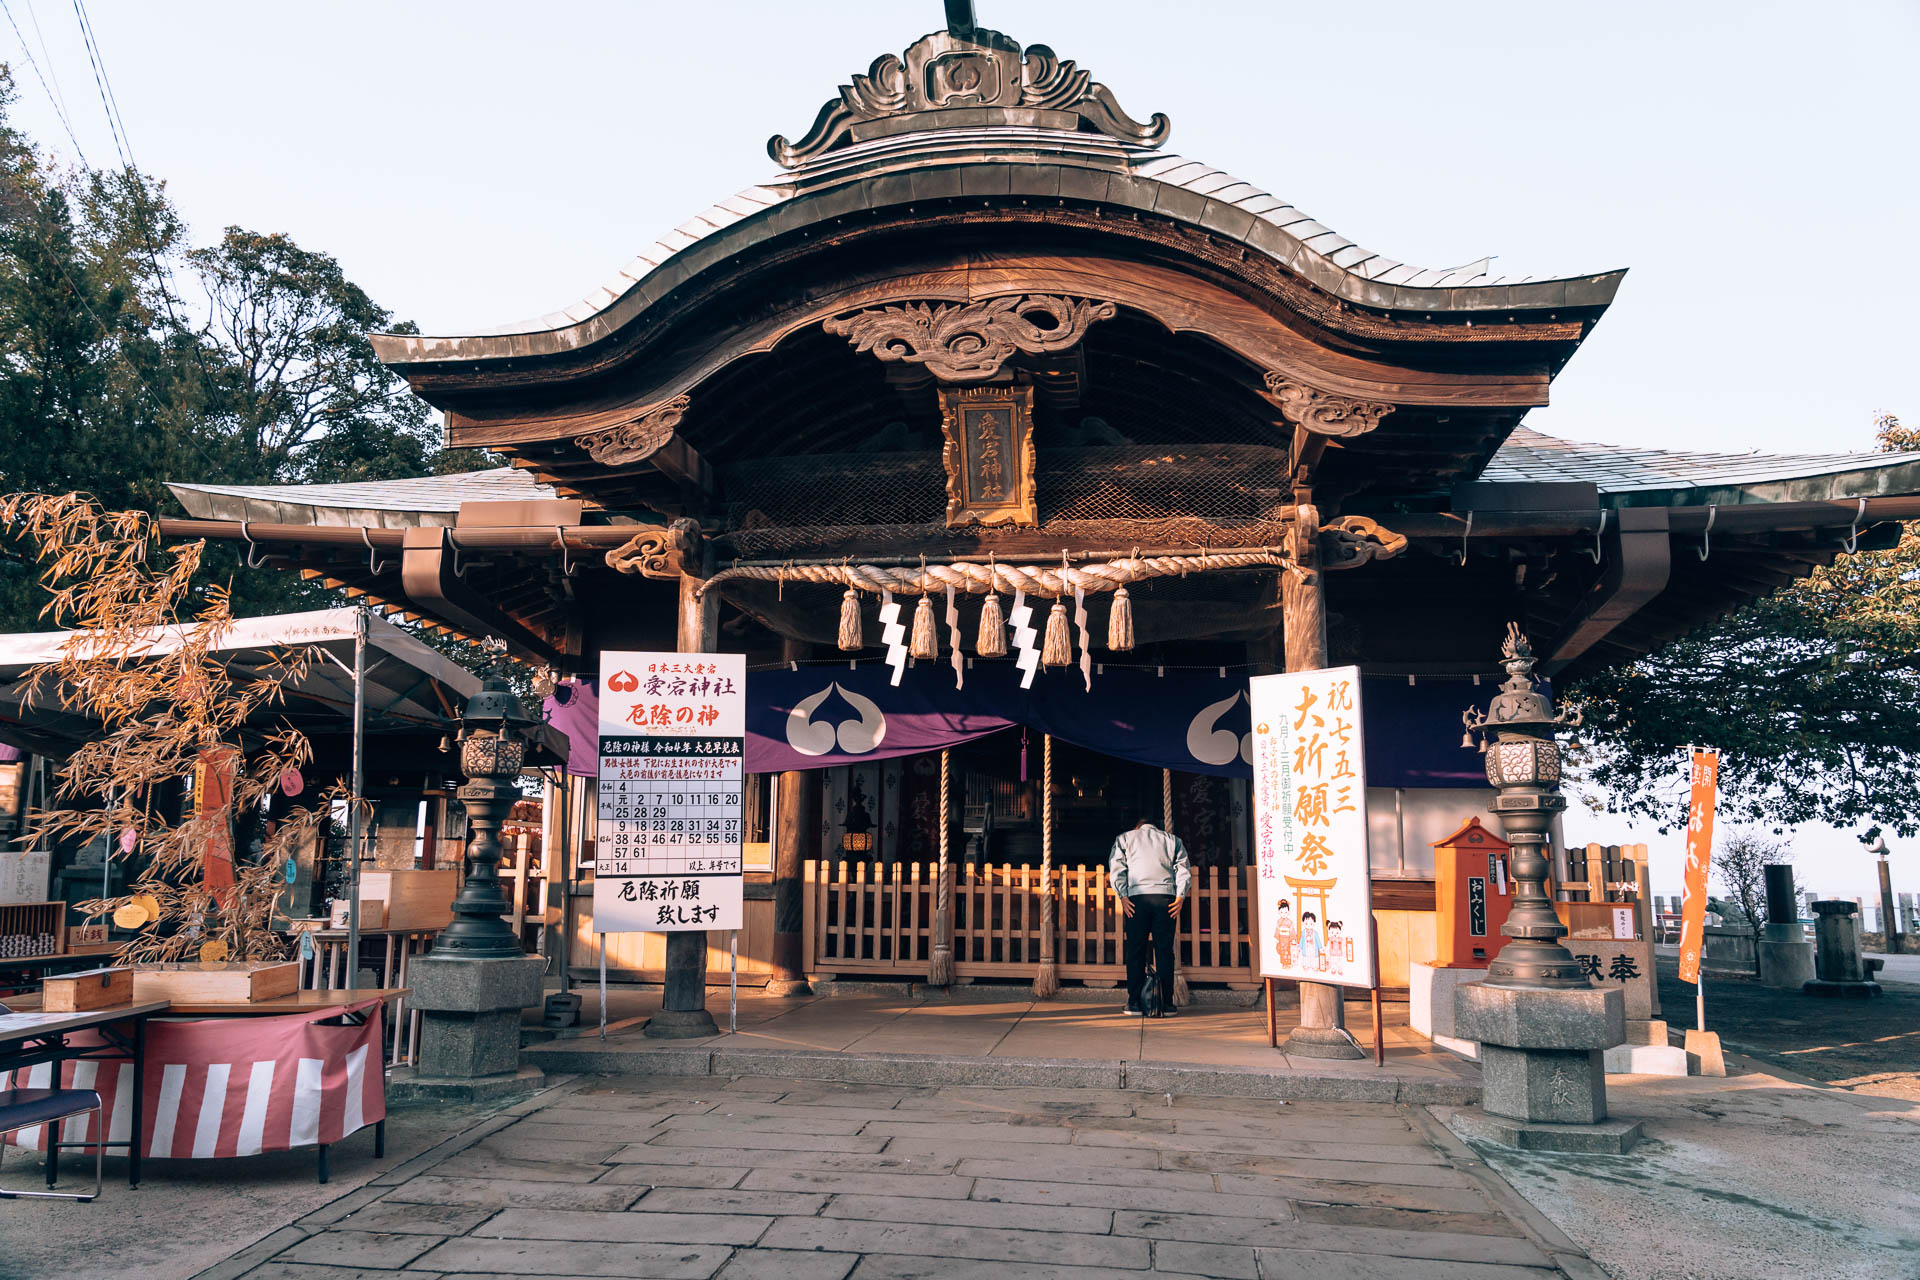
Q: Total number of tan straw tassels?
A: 5